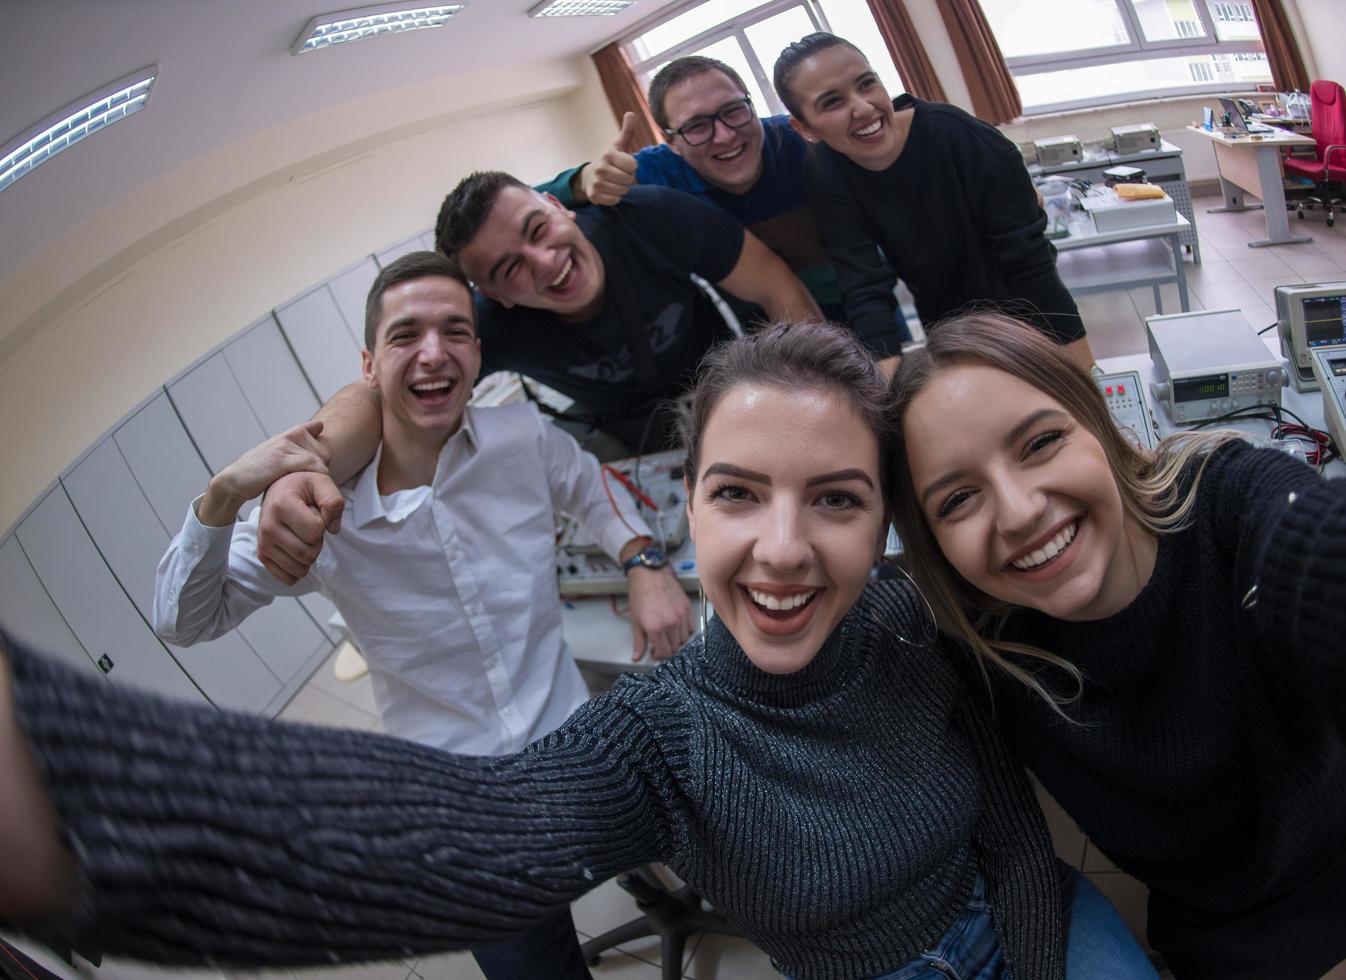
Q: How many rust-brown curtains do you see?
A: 4